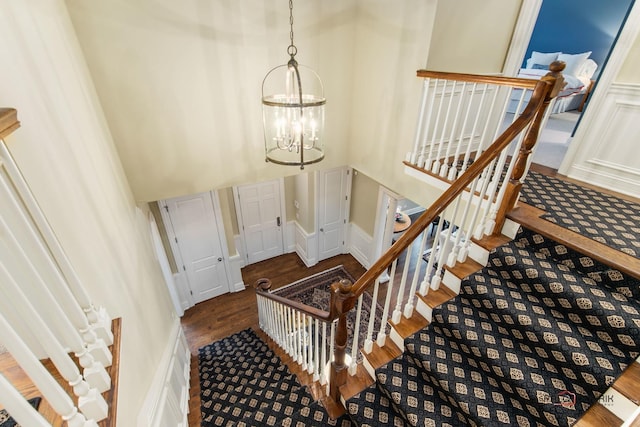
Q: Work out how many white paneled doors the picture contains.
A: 3